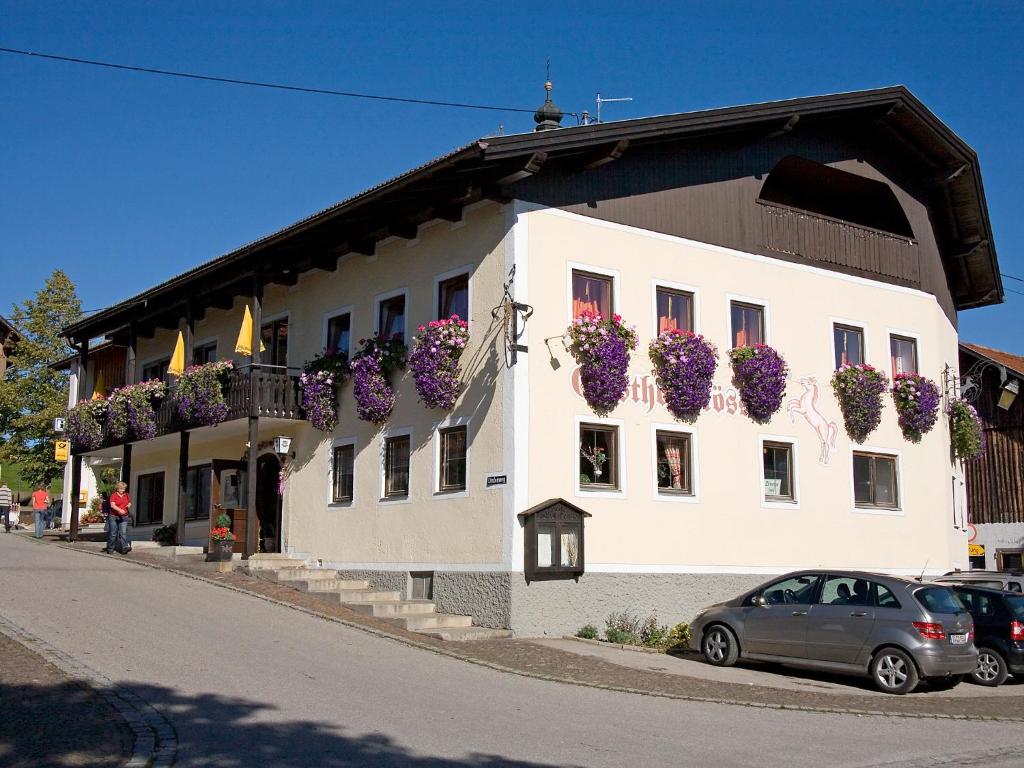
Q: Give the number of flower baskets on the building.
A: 12